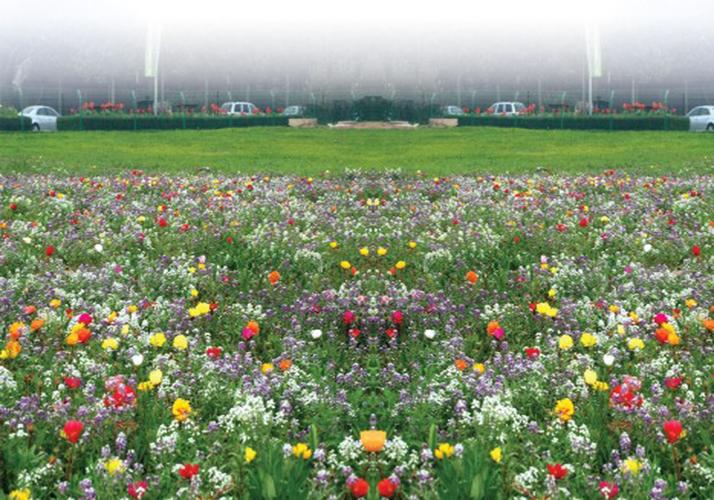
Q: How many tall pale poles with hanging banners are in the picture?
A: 2